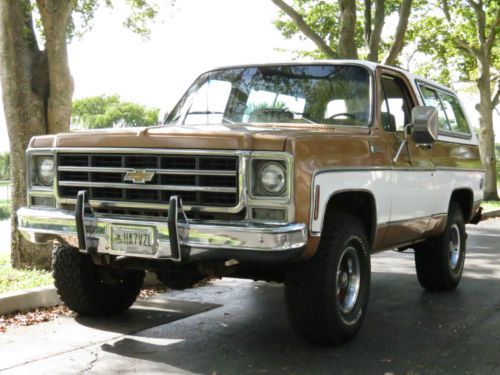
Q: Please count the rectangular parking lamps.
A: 2